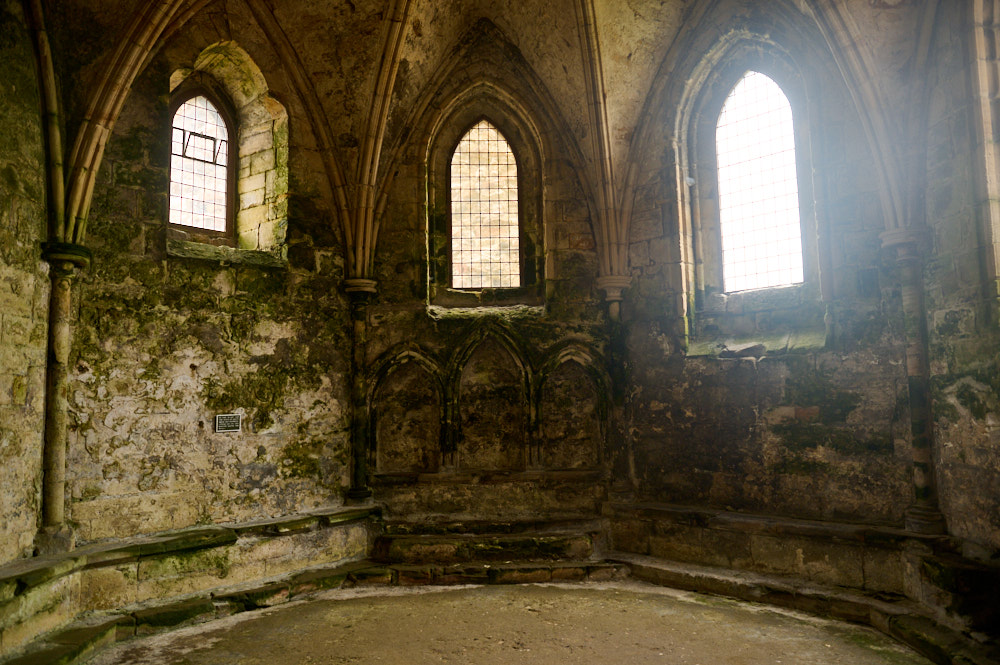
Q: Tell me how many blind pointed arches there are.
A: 3